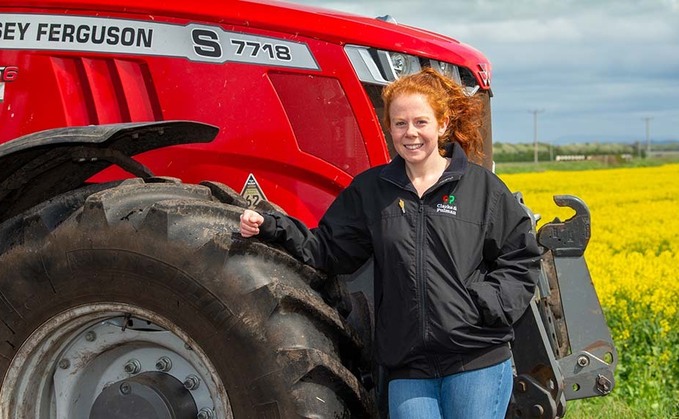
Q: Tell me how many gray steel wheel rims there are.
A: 1